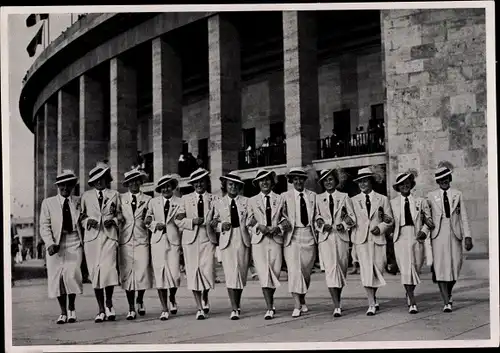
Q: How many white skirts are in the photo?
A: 12